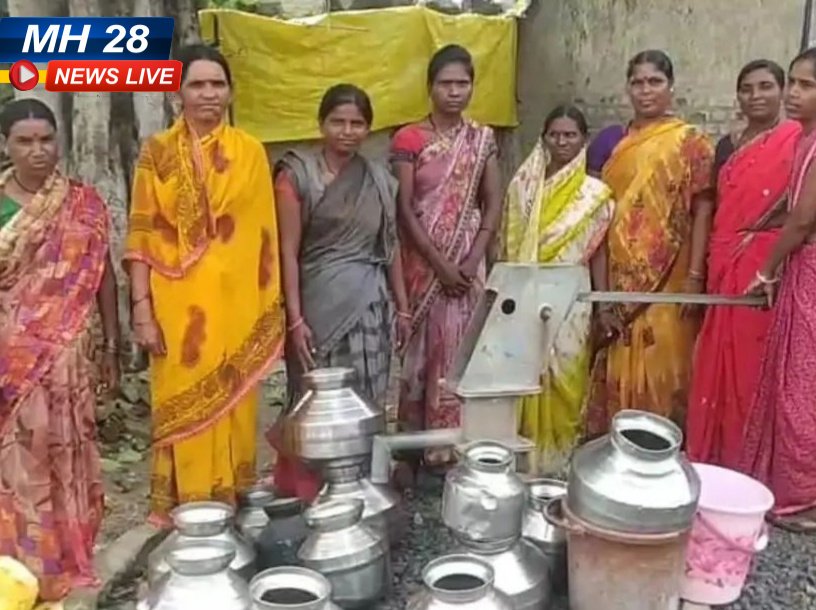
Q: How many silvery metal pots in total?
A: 12